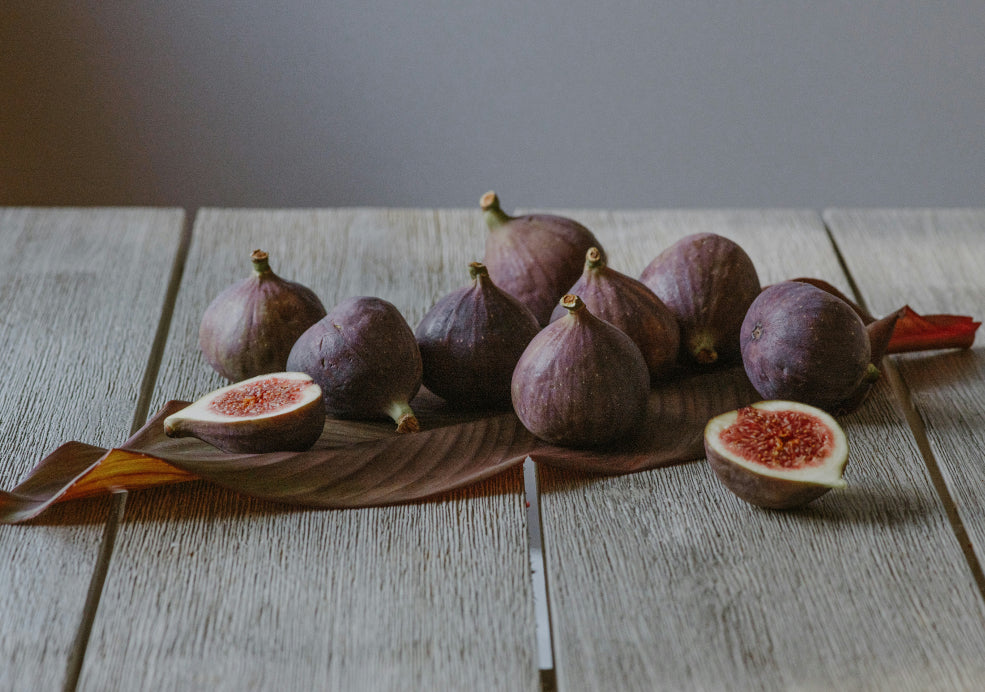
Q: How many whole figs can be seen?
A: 8